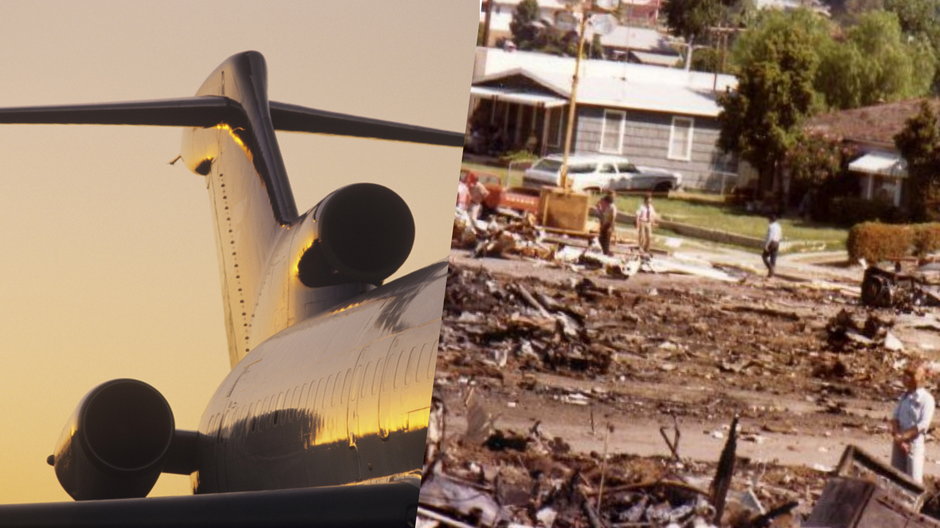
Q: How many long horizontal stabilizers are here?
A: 2